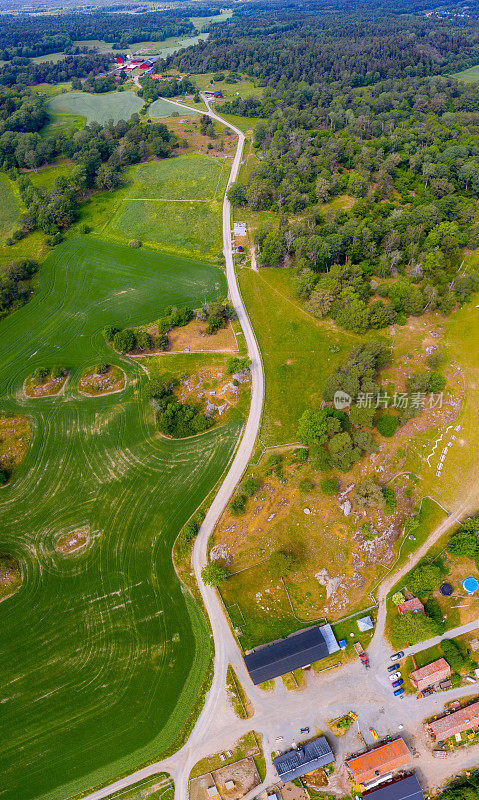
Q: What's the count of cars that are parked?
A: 5